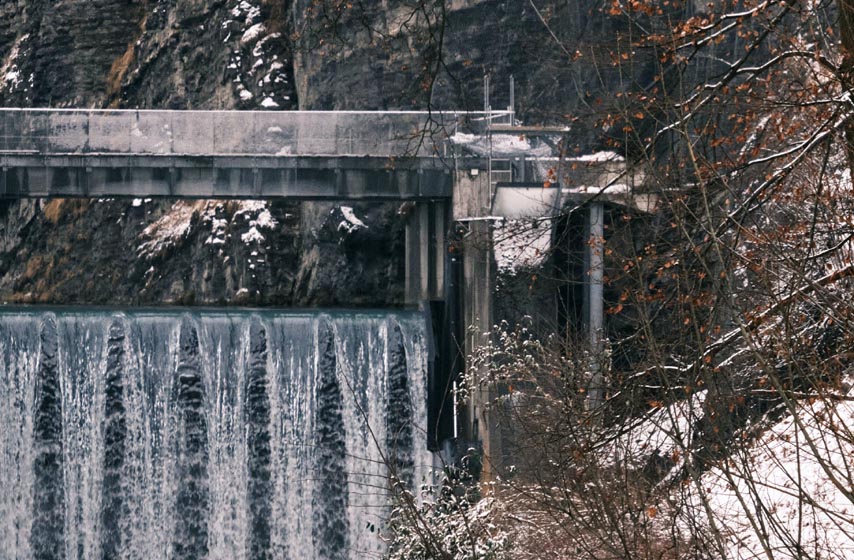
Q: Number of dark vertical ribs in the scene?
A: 6